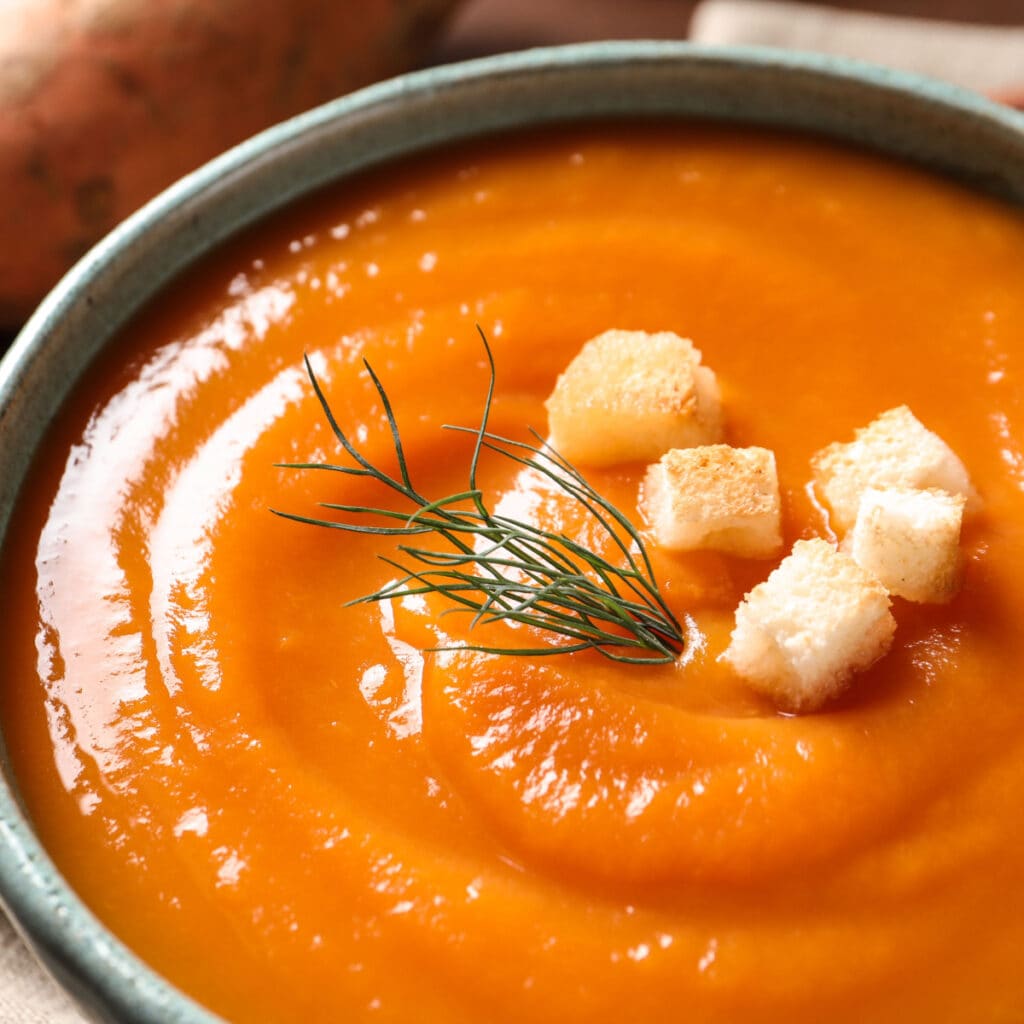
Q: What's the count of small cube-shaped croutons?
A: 5